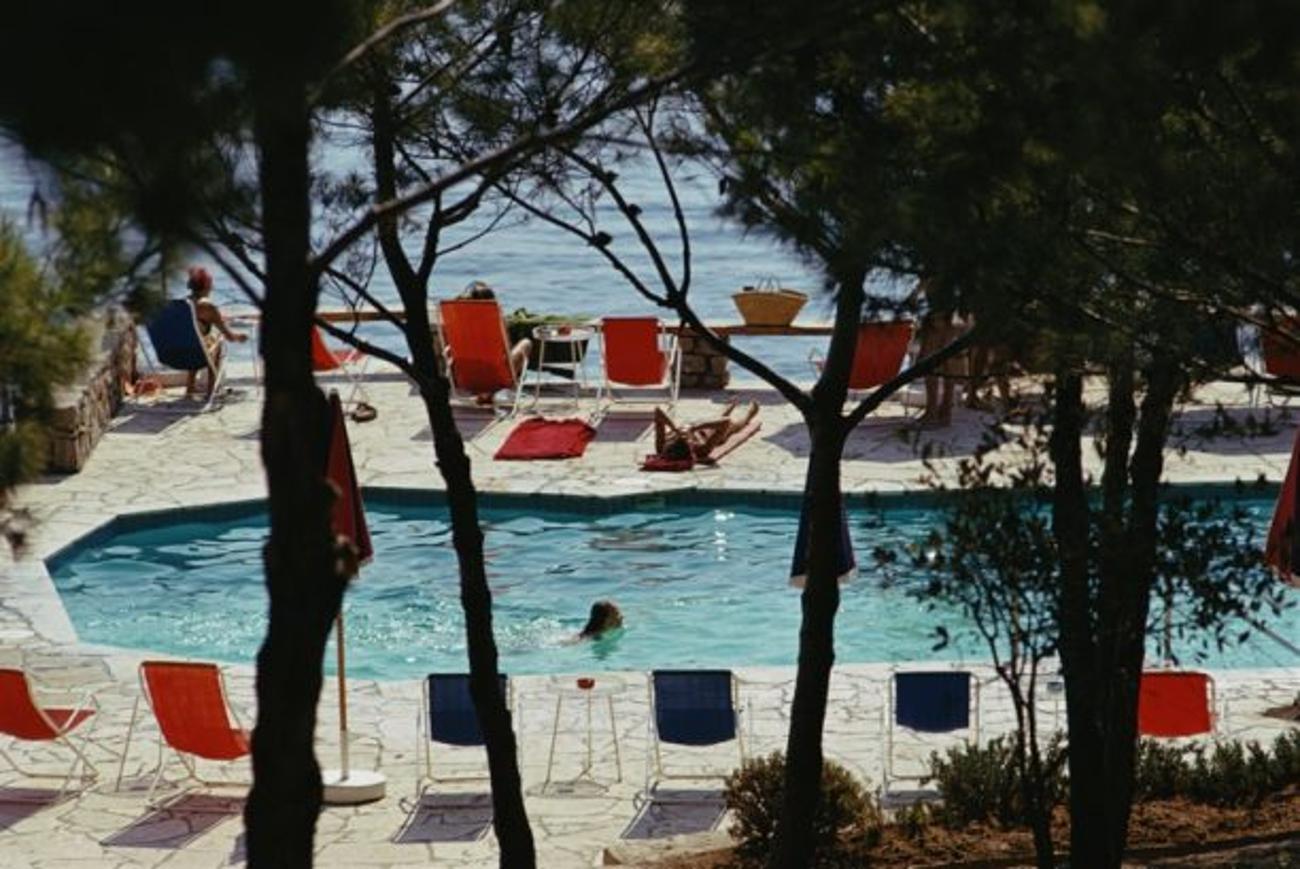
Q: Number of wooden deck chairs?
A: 0